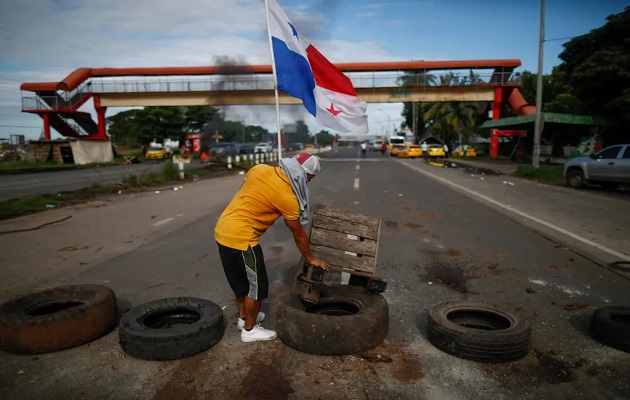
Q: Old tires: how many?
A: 5